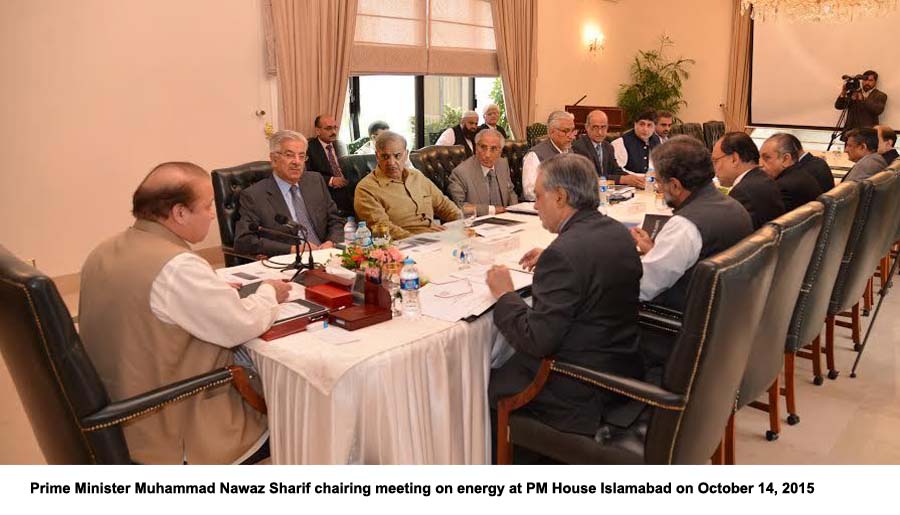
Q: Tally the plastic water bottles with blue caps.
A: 5